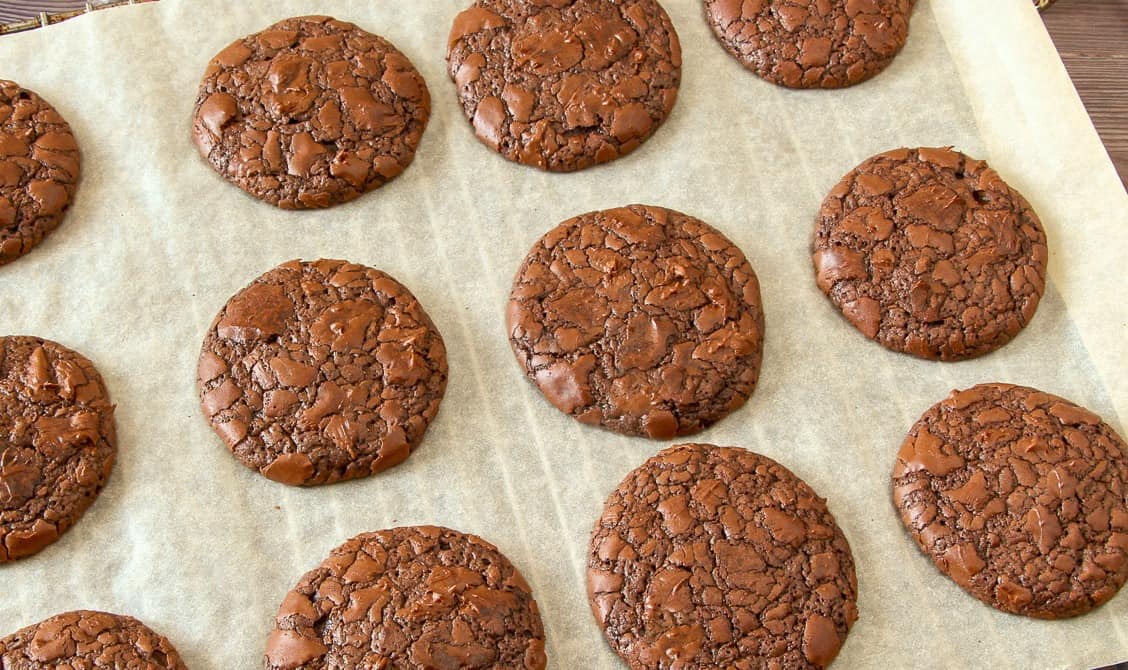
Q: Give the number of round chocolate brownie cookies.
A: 12